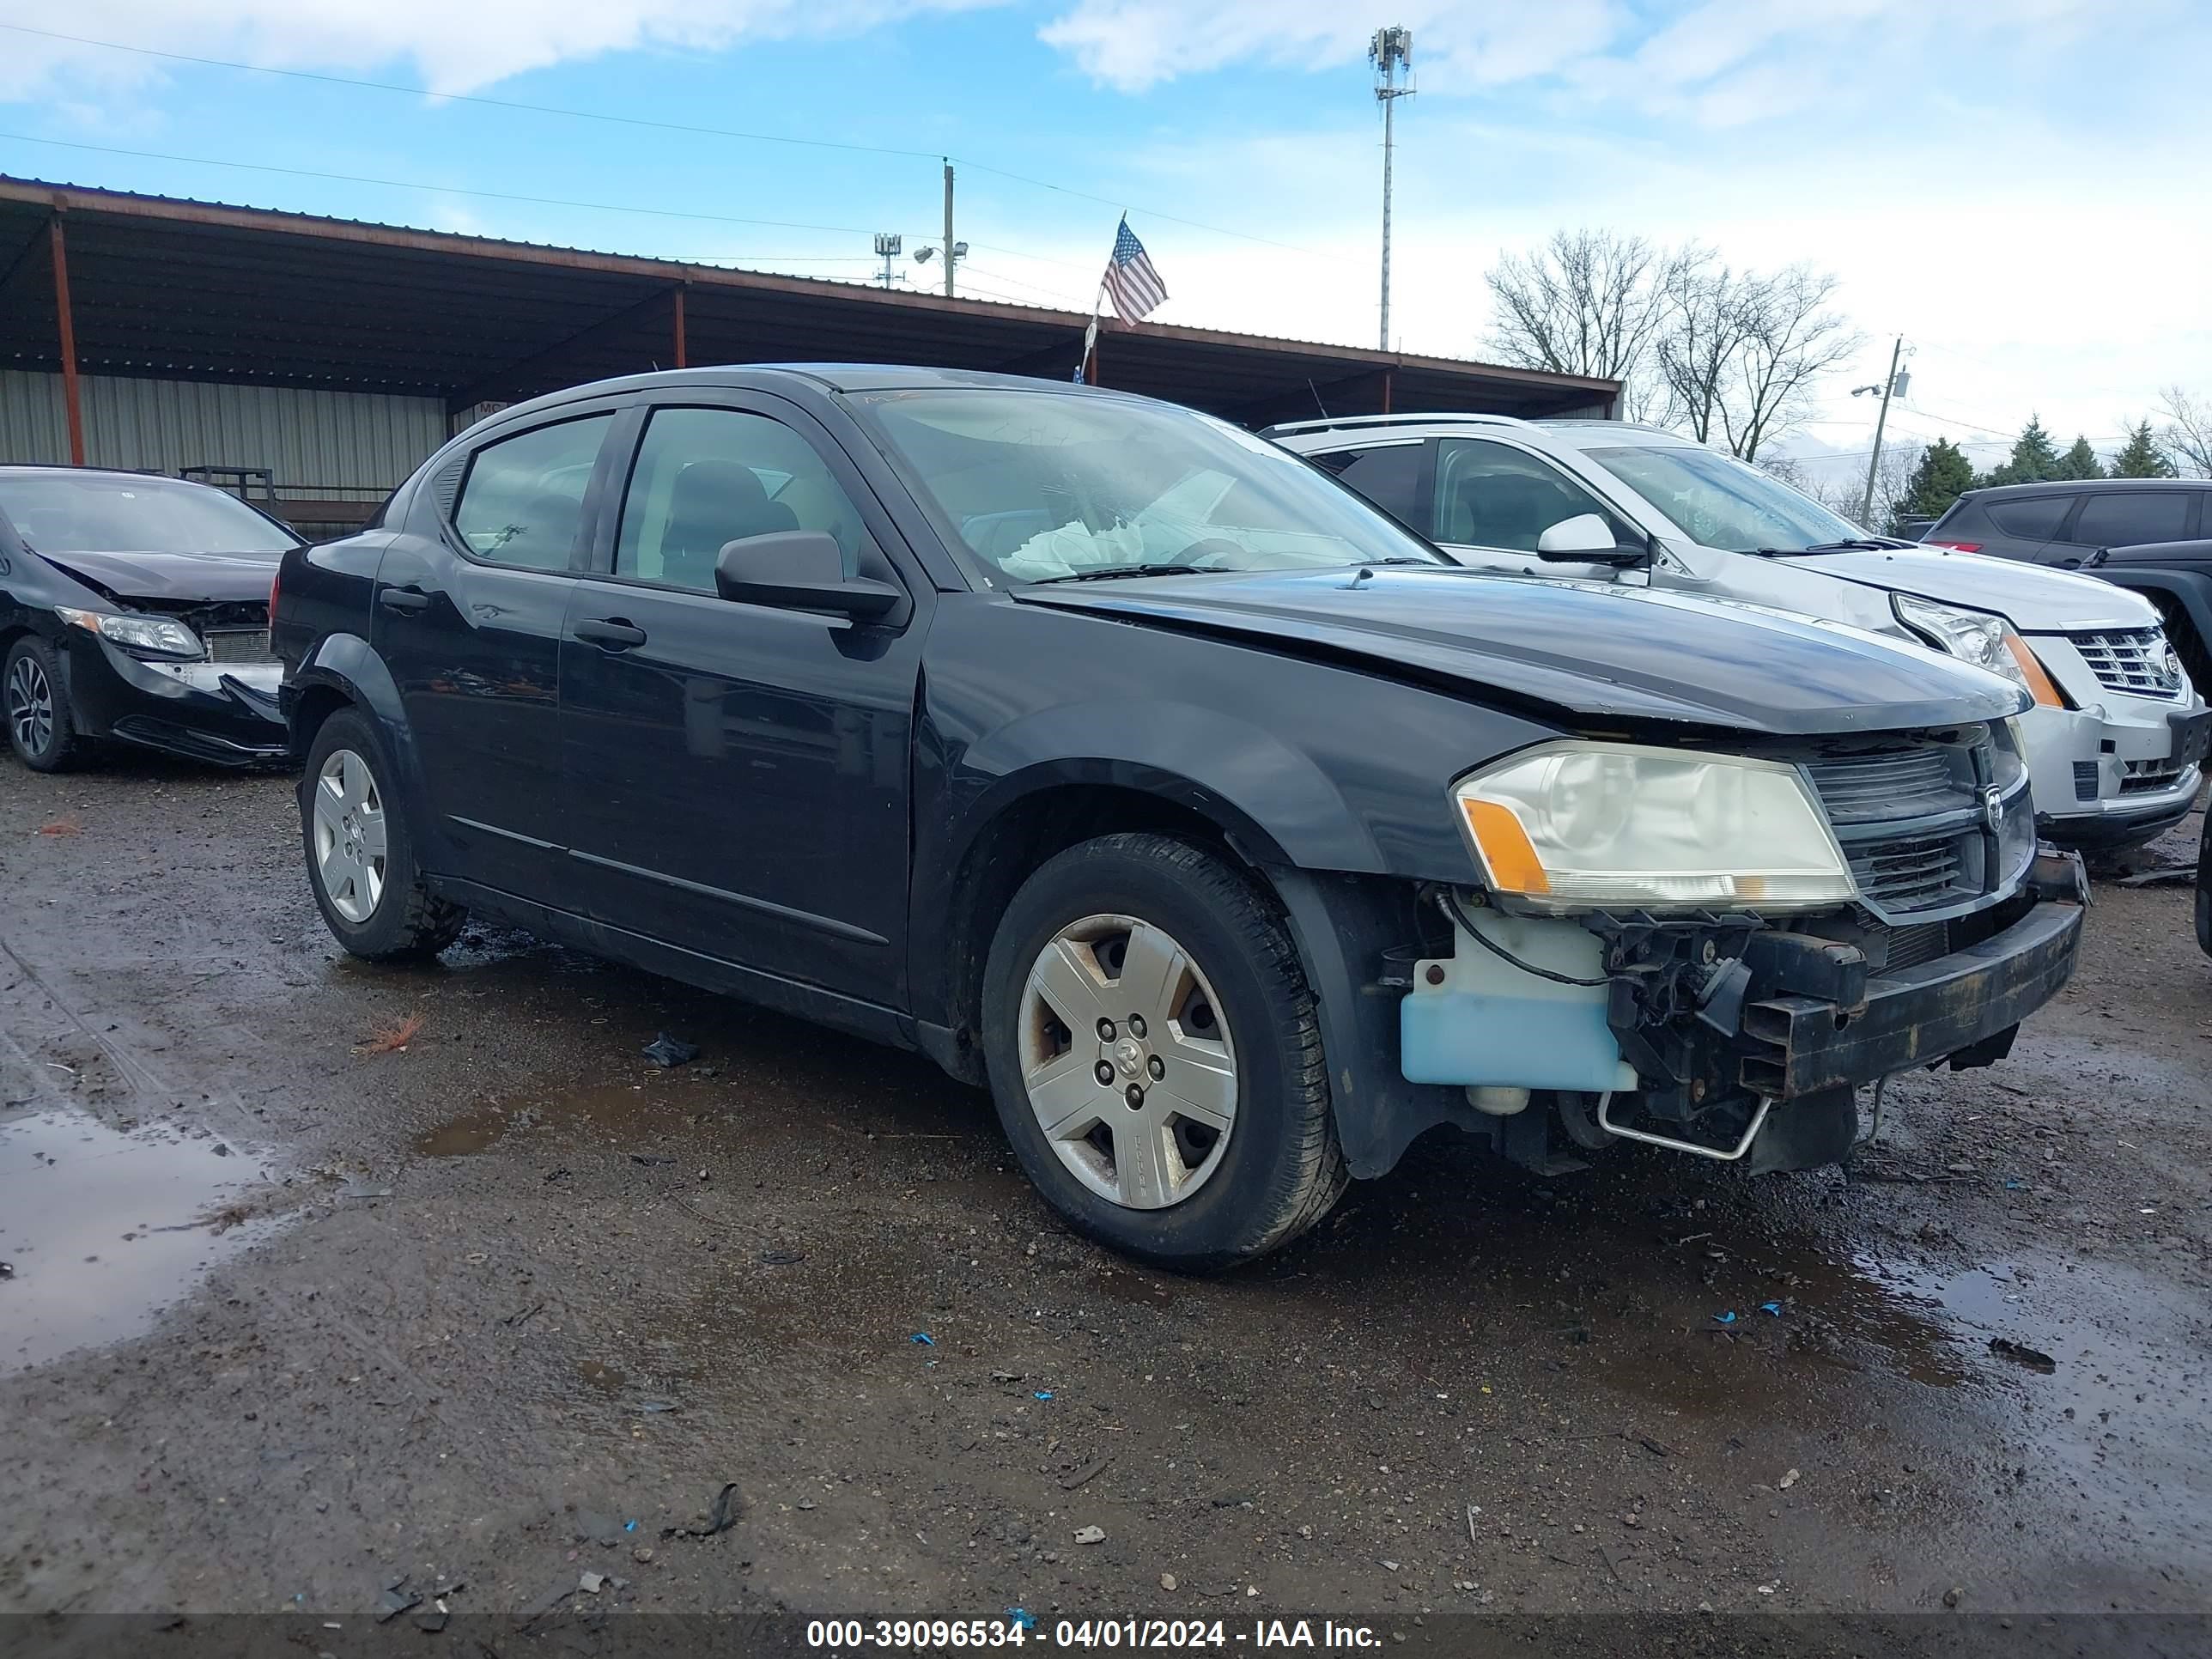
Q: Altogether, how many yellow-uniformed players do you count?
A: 0